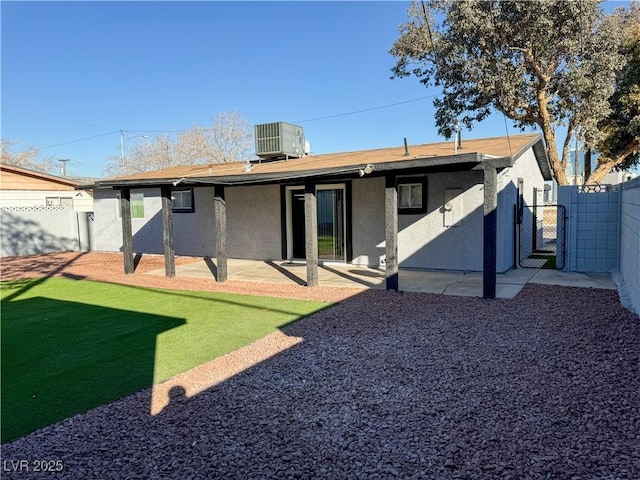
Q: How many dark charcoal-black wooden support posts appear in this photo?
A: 6